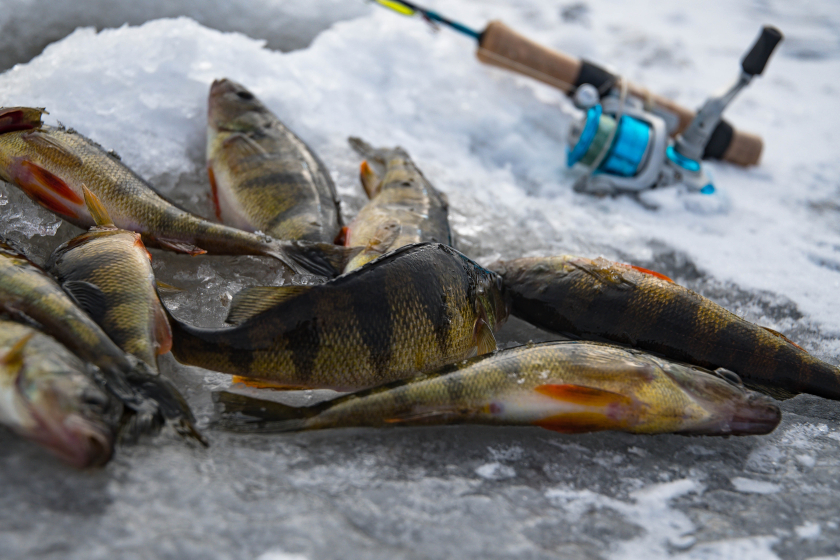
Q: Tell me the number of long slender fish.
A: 9